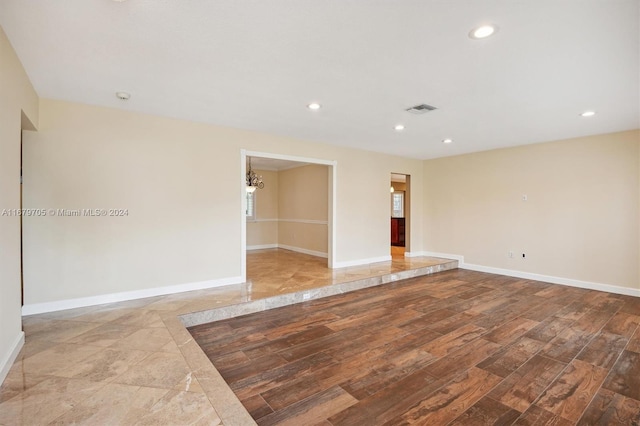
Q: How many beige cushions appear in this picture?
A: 0